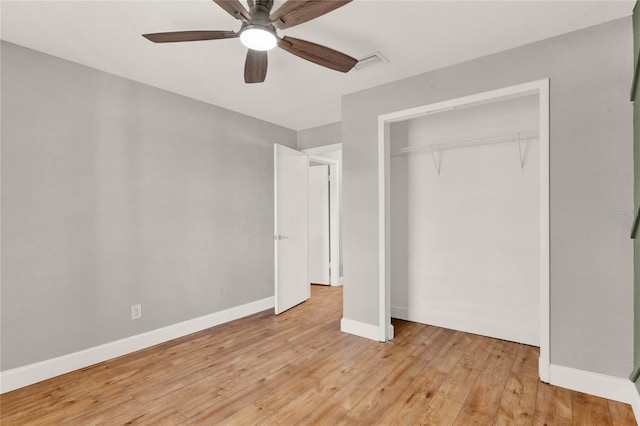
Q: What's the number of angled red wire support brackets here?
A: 0